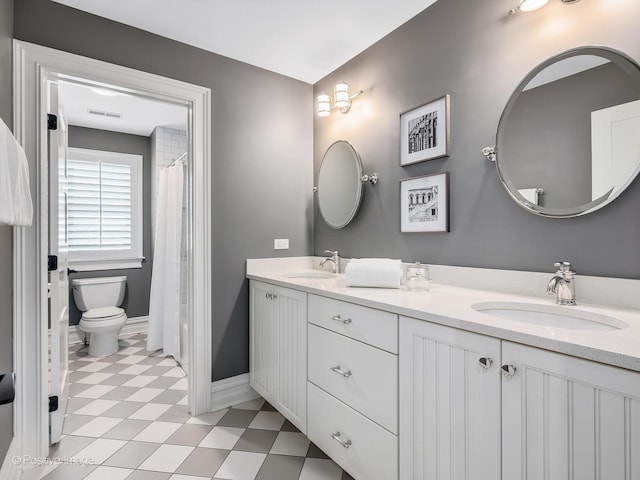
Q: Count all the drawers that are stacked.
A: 3